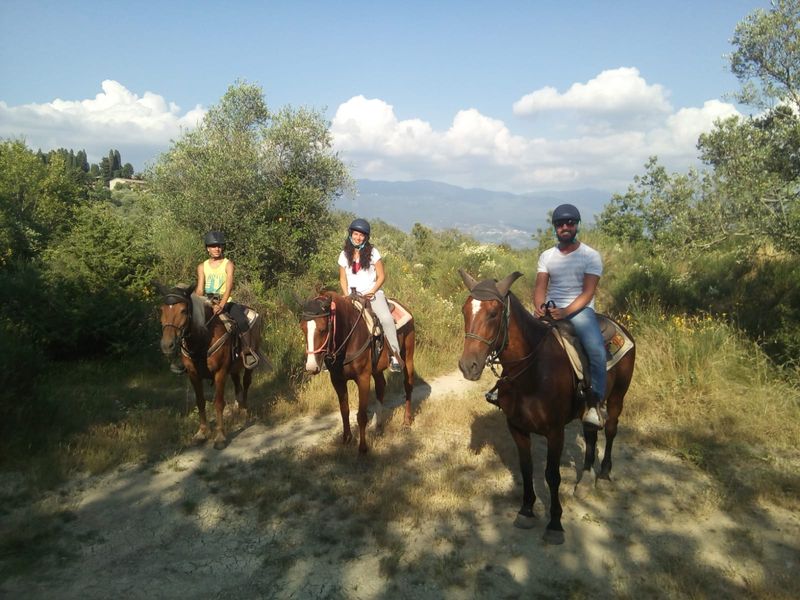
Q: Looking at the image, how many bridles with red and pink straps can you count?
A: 1